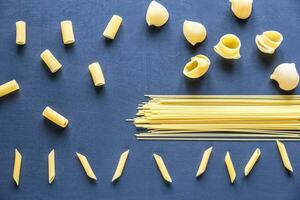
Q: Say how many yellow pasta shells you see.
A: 7